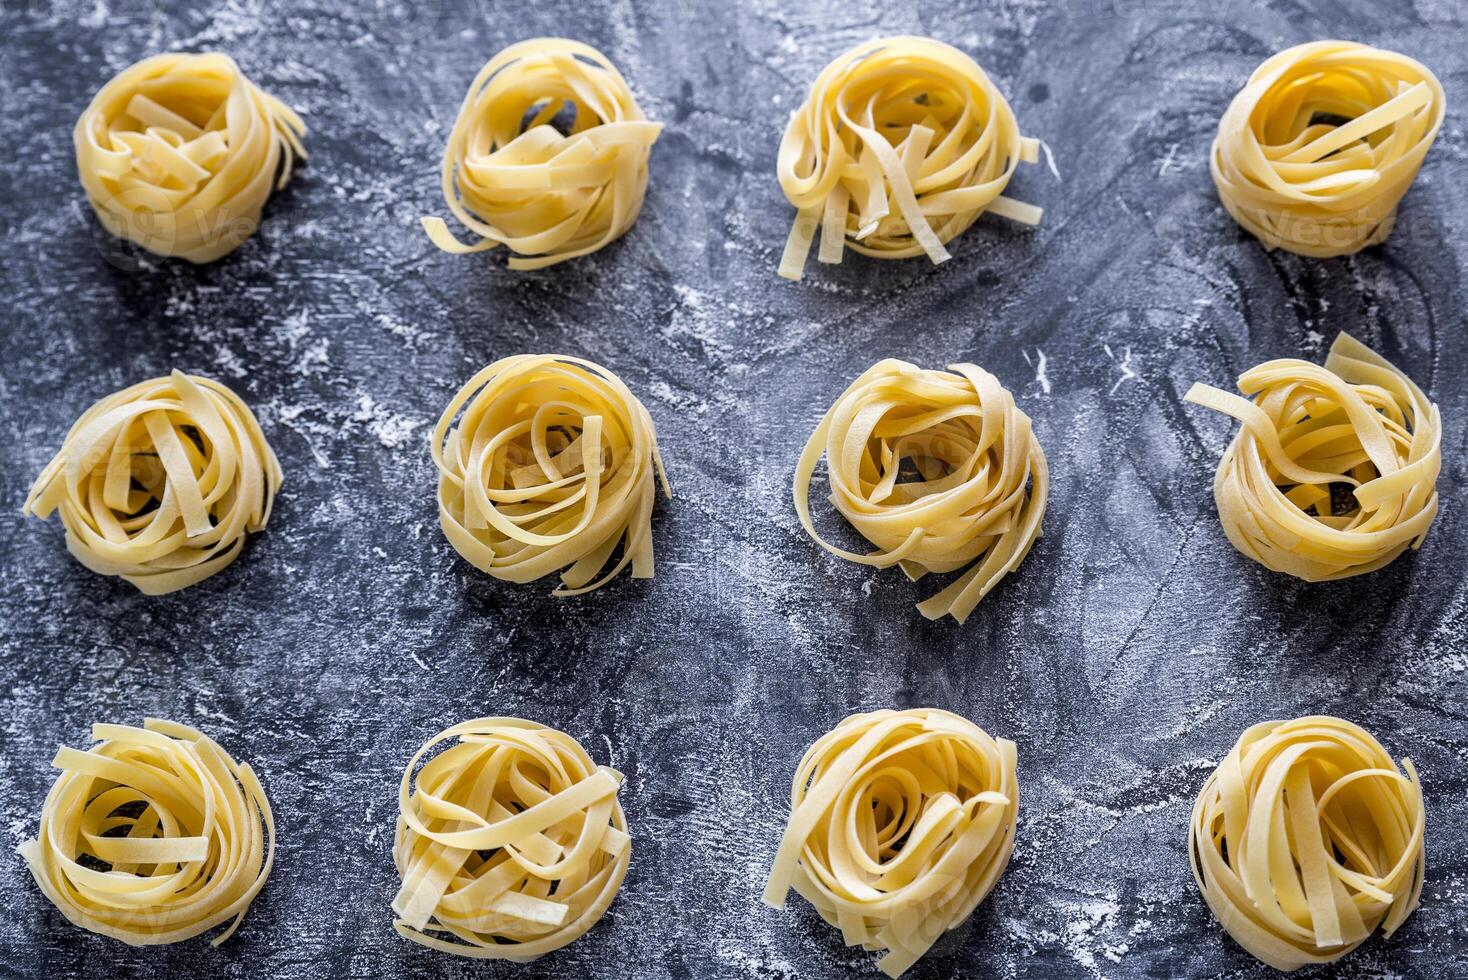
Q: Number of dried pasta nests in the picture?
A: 12